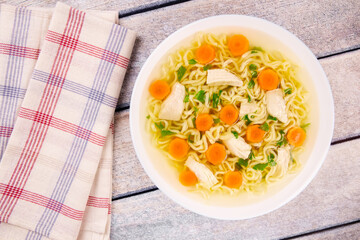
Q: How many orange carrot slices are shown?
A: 12